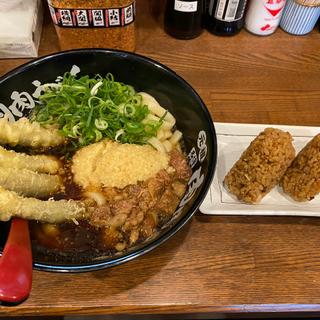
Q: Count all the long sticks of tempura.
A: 4